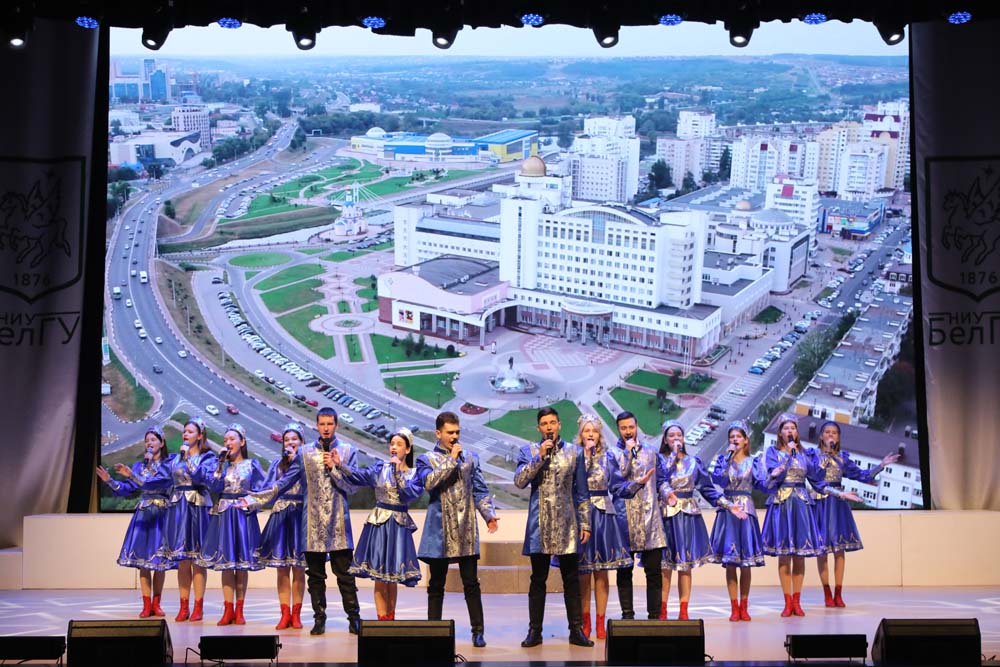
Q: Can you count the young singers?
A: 14